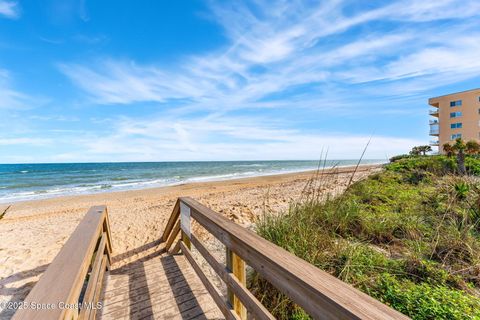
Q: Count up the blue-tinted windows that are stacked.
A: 4